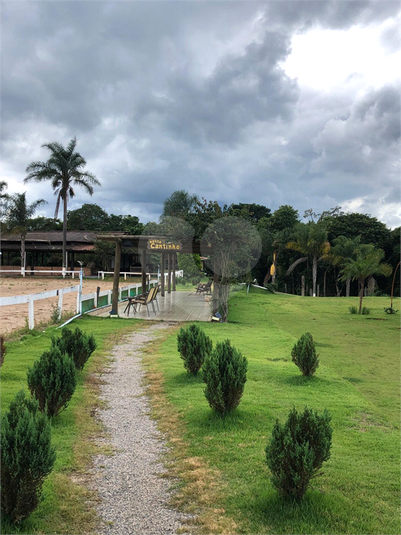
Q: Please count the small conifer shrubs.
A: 7